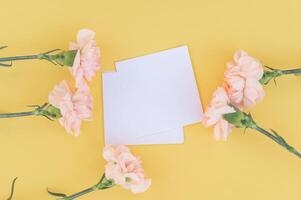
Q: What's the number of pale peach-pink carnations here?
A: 5